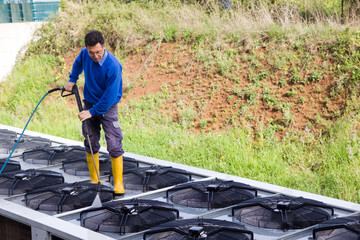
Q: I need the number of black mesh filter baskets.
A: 13